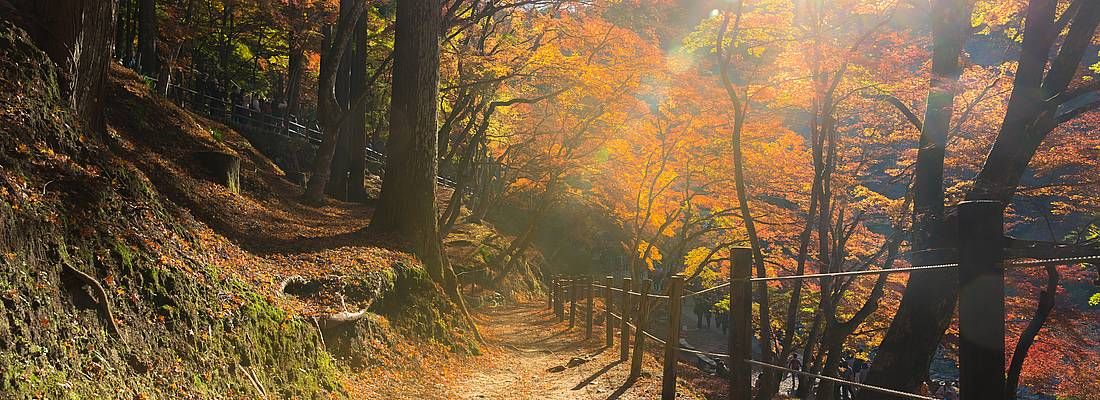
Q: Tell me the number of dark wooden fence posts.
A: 11